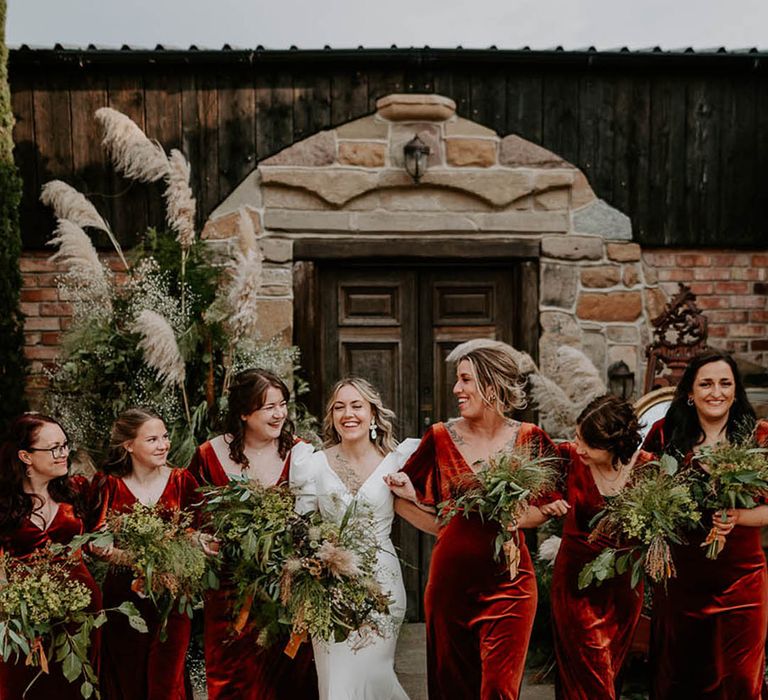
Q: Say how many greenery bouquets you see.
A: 7